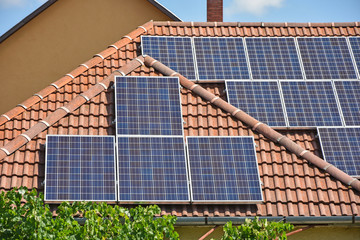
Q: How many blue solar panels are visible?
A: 13